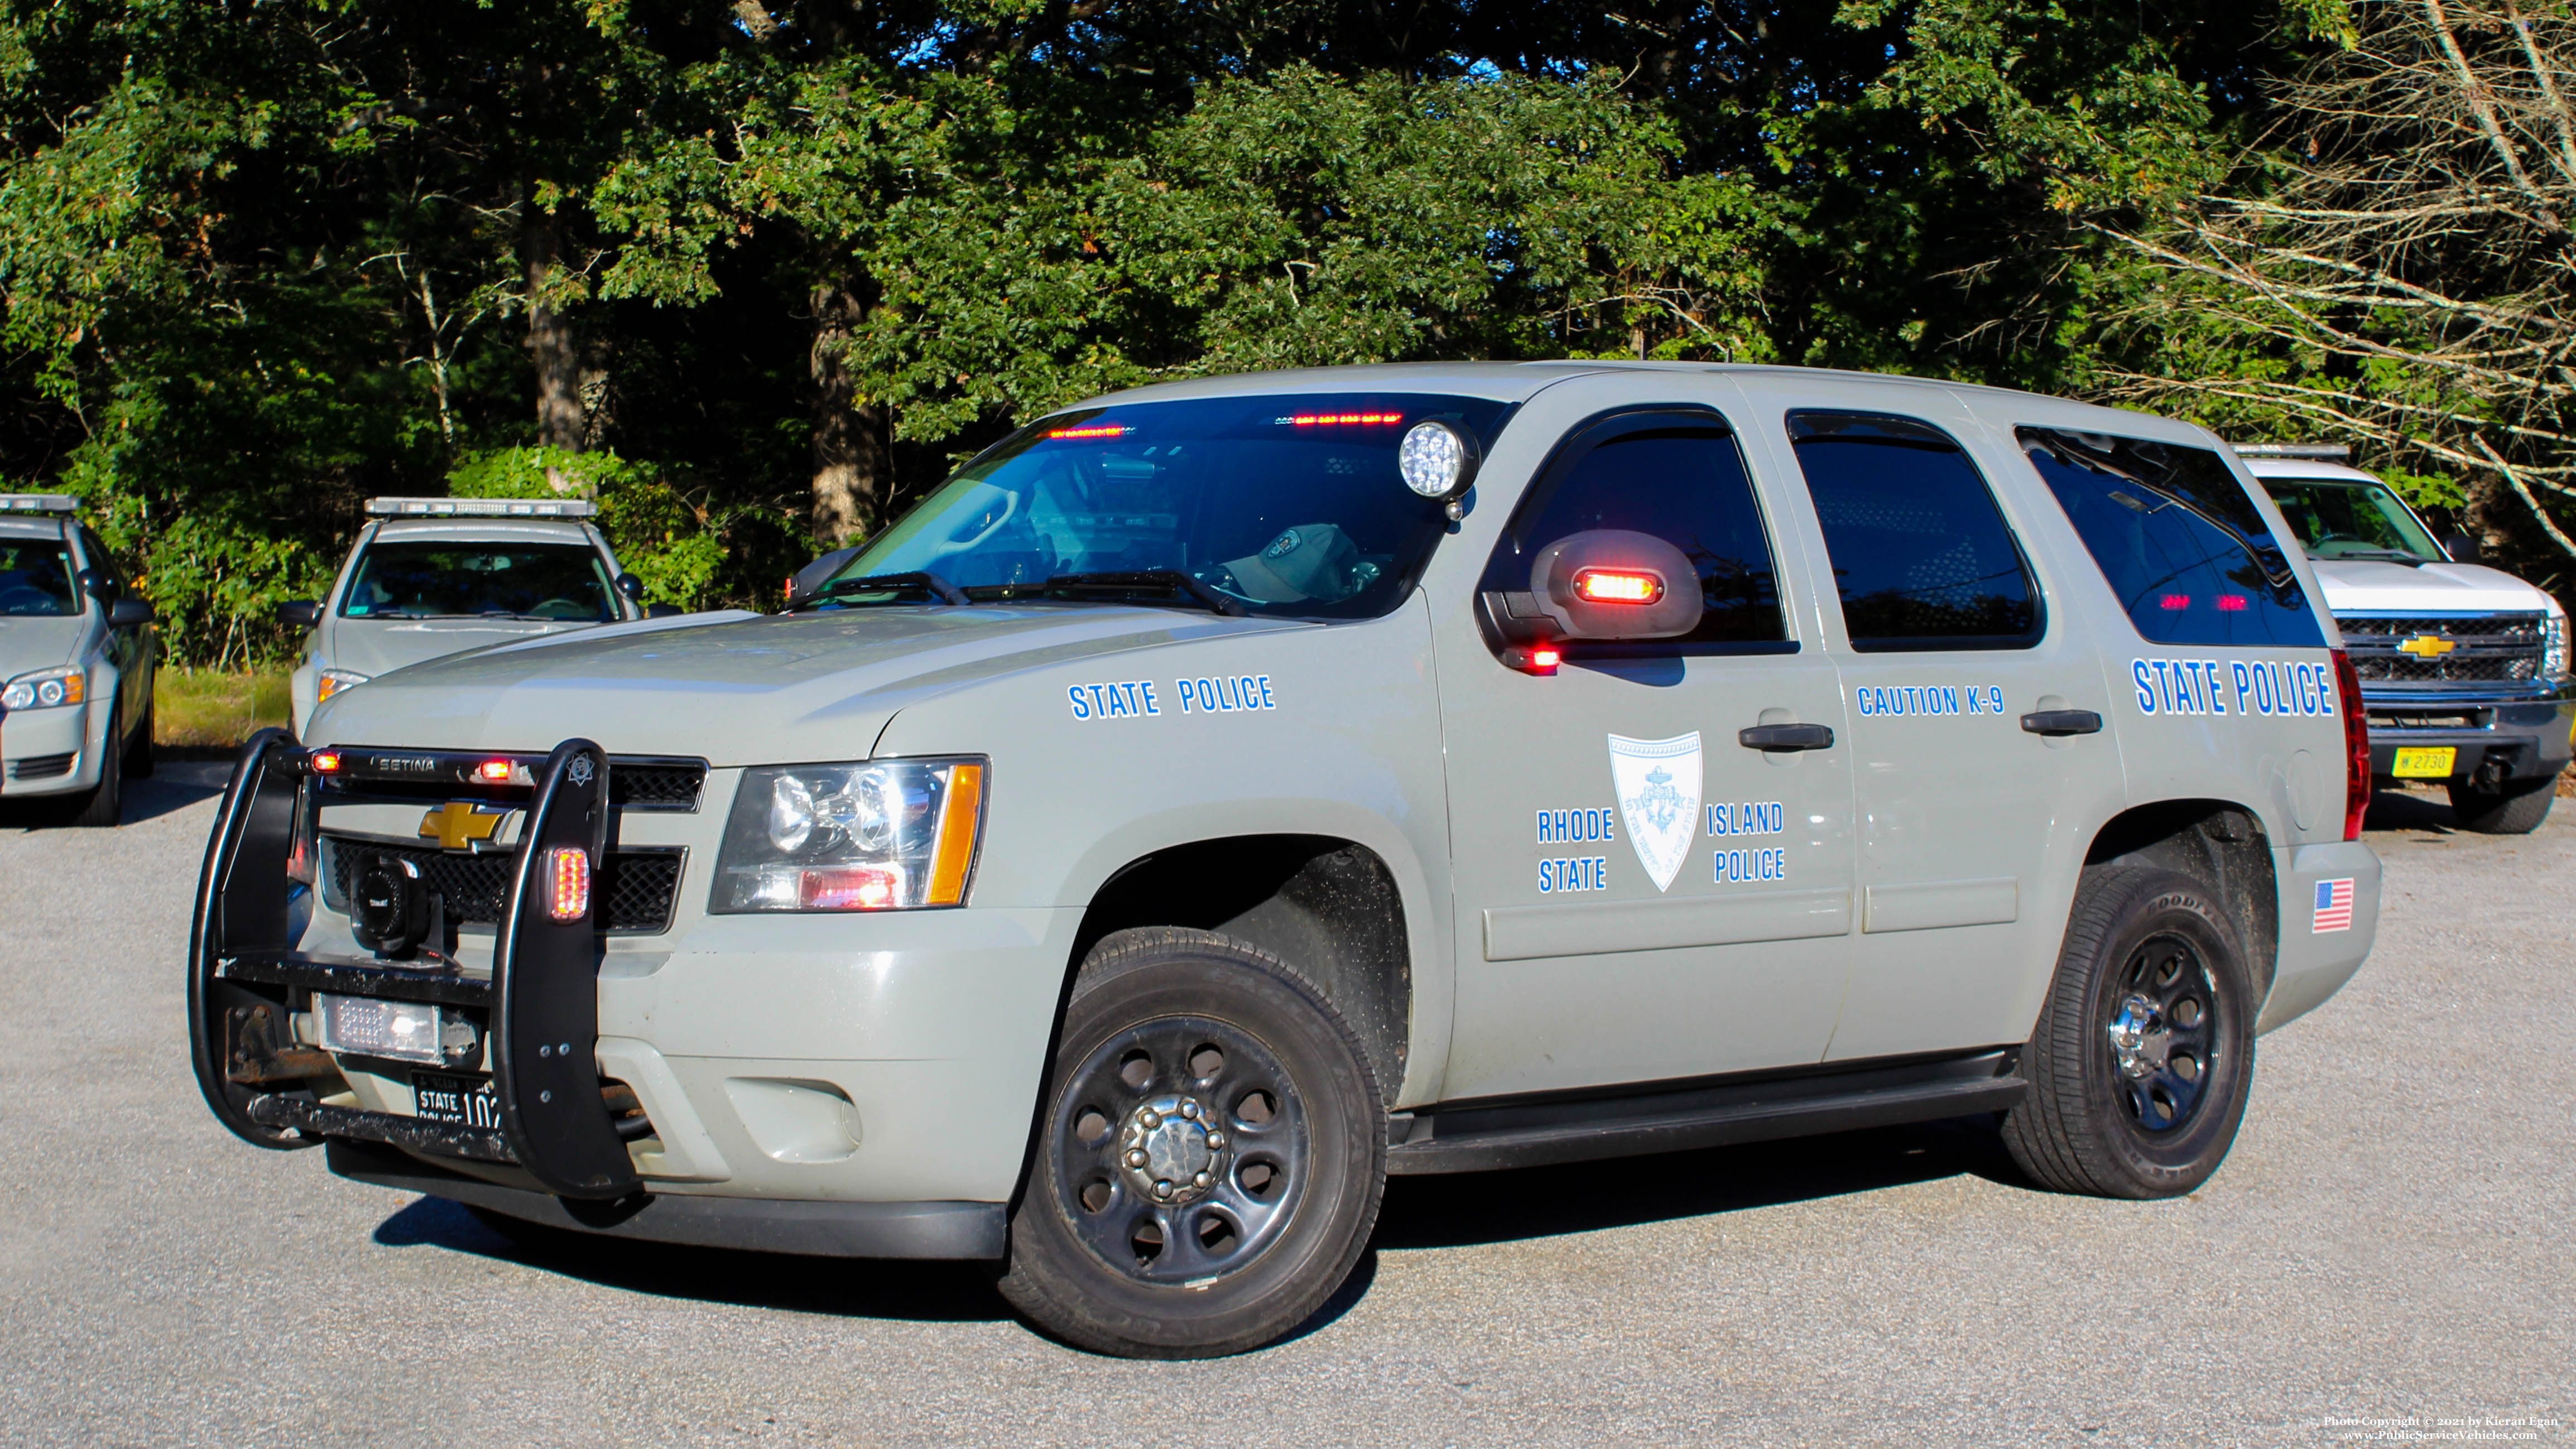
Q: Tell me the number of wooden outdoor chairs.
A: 0